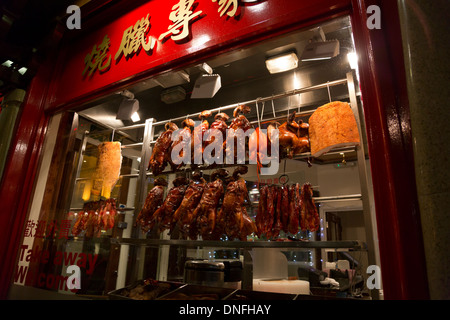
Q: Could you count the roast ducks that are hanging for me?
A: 10